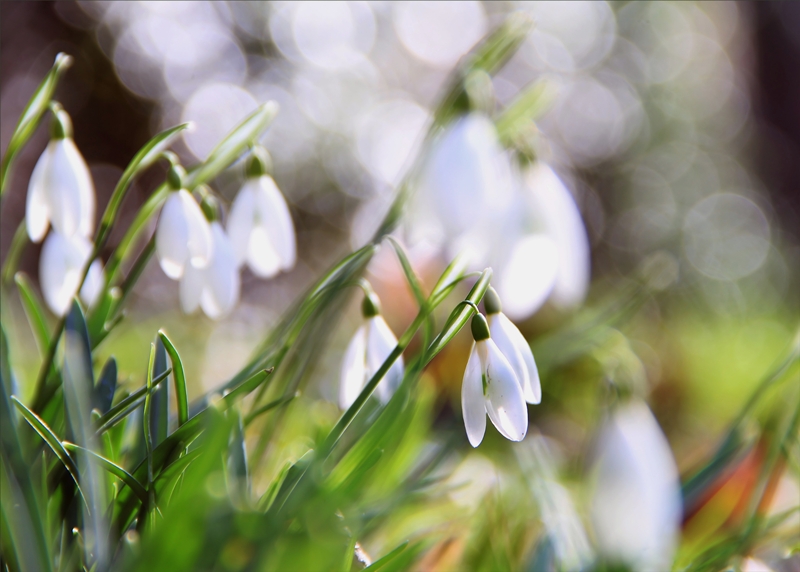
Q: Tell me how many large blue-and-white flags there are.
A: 0